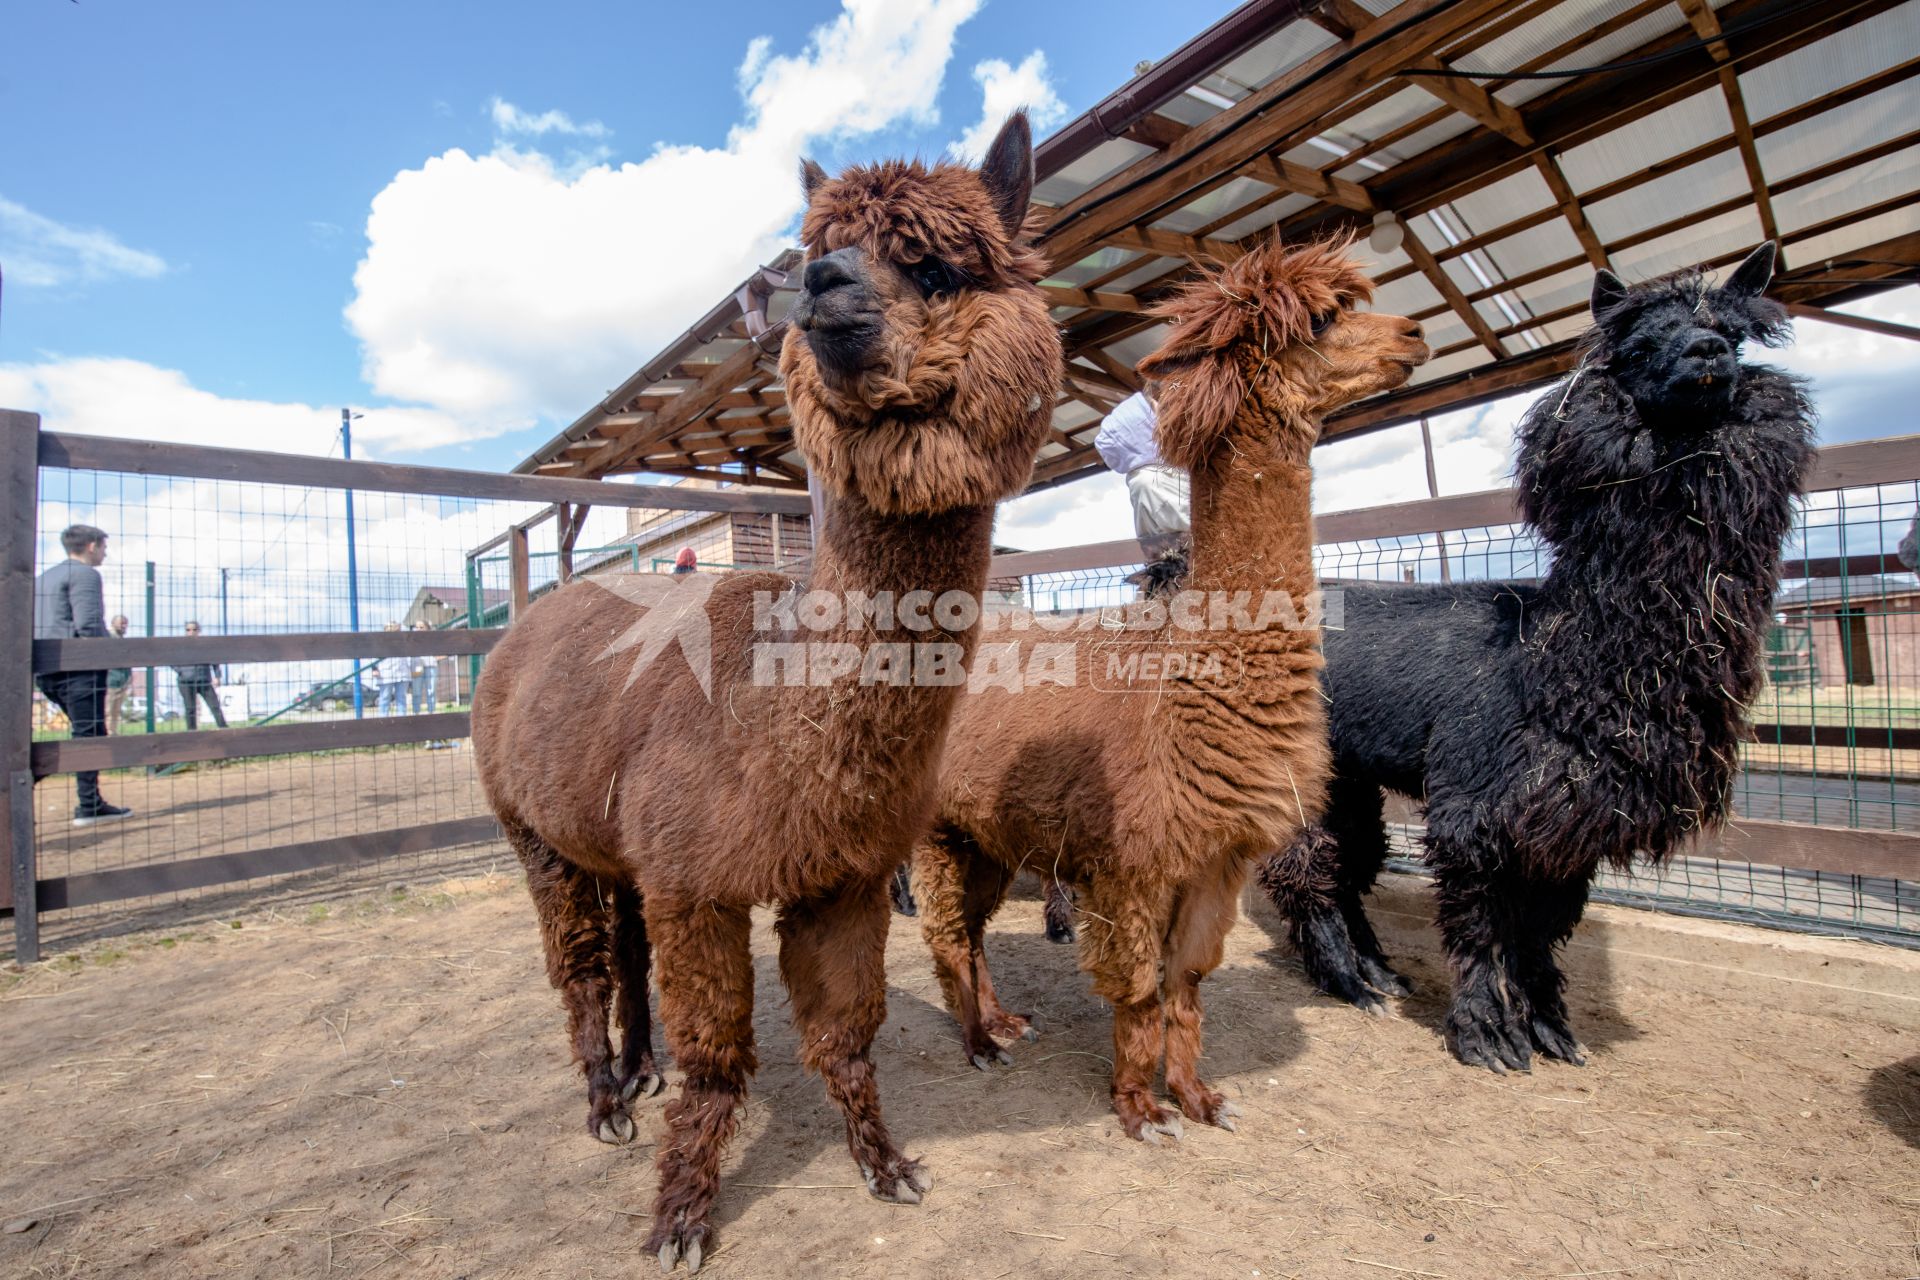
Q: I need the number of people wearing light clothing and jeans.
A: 2